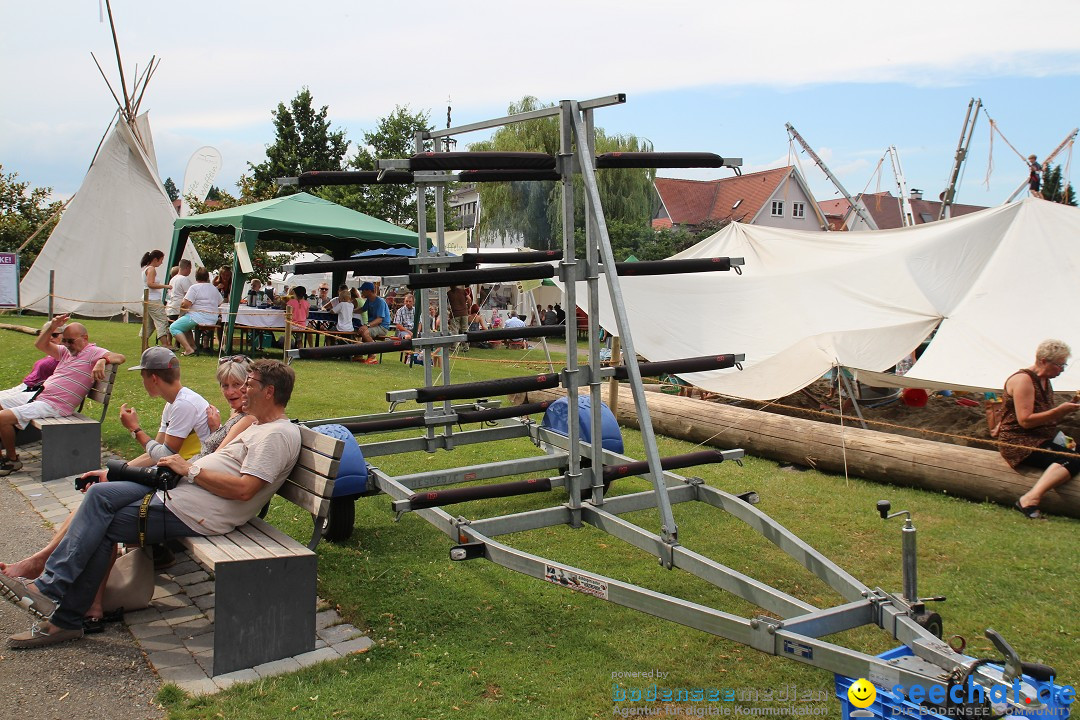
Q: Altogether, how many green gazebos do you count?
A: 1